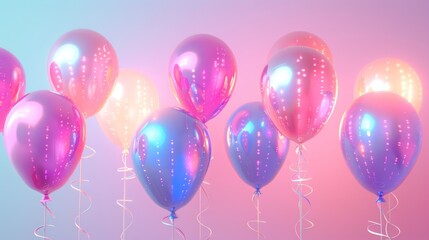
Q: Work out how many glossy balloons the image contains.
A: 11